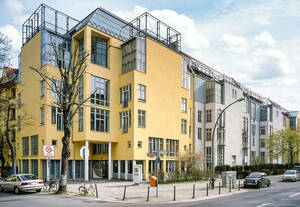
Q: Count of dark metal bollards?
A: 9